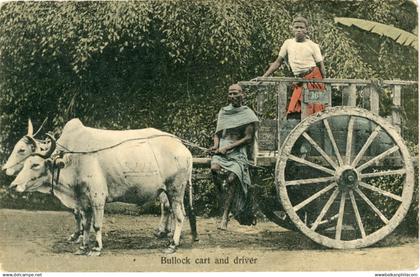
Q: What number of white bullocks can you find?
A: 2